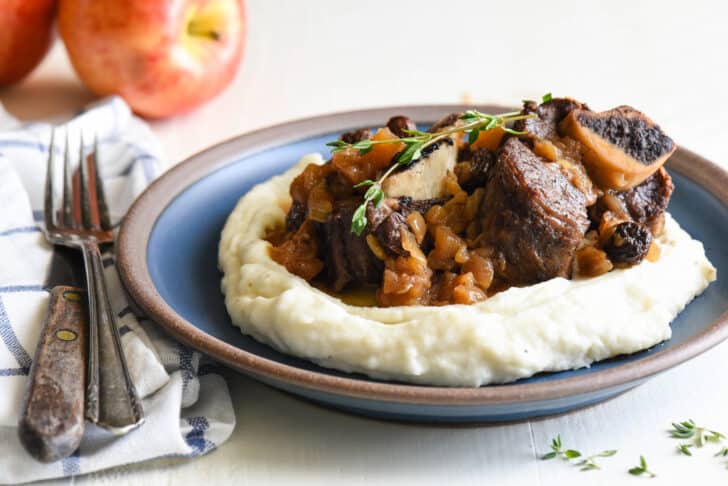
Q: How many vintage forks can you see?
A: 1